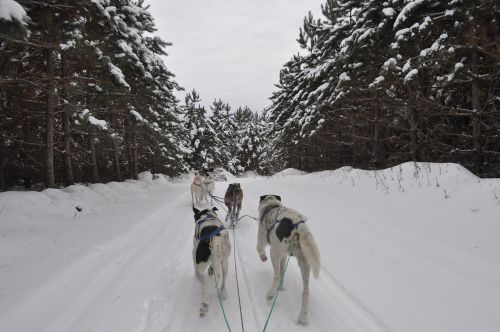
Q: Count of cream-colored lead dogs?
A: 2